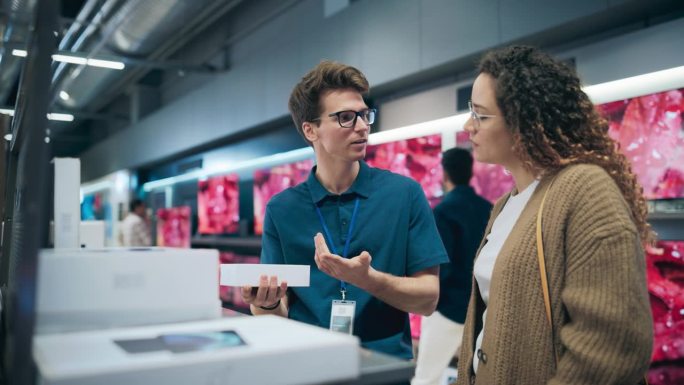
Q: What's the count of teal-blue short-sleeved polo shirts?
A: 1